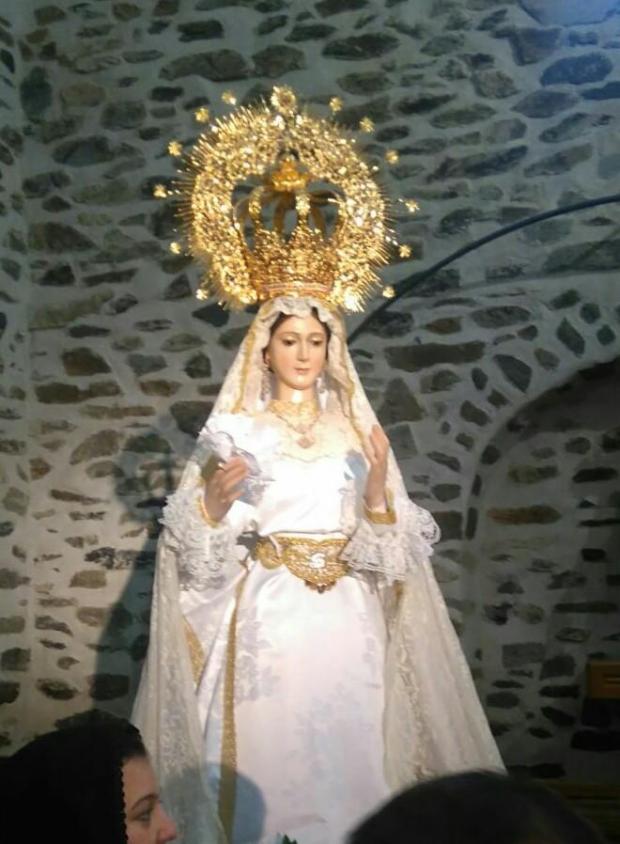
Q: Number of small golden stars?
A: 12